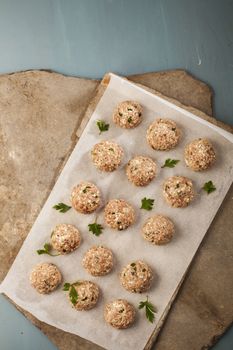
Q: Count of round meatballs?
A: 15